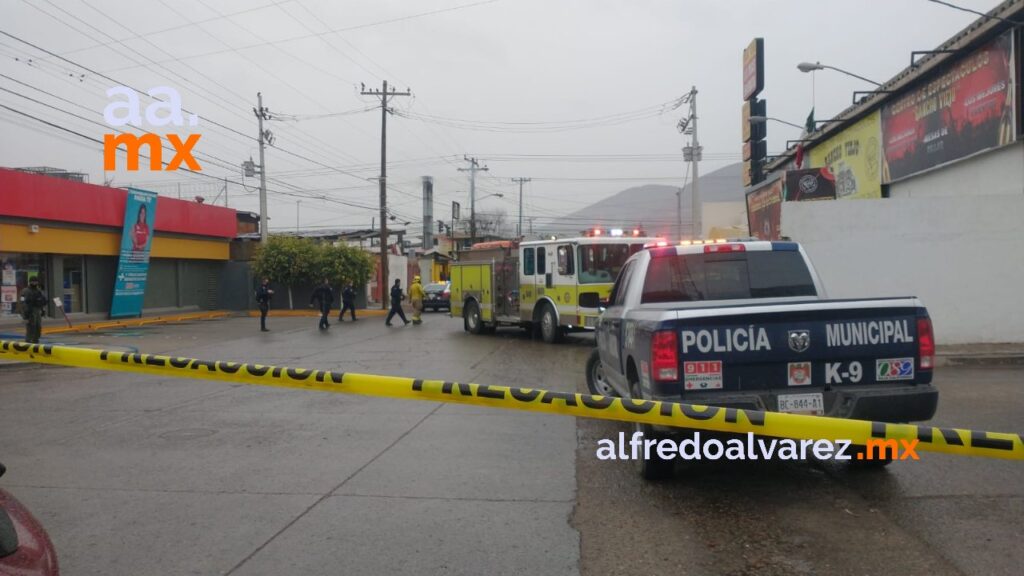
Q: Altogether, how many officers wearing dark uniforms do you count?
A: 5